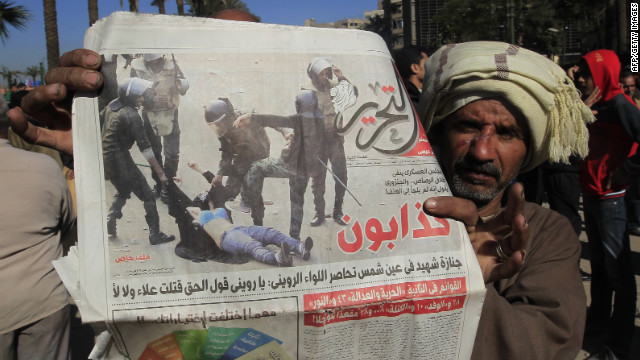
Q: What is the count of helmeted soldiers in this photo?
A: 5